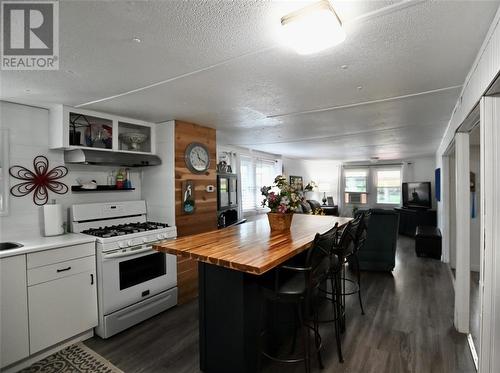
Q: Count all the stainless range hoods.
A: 1